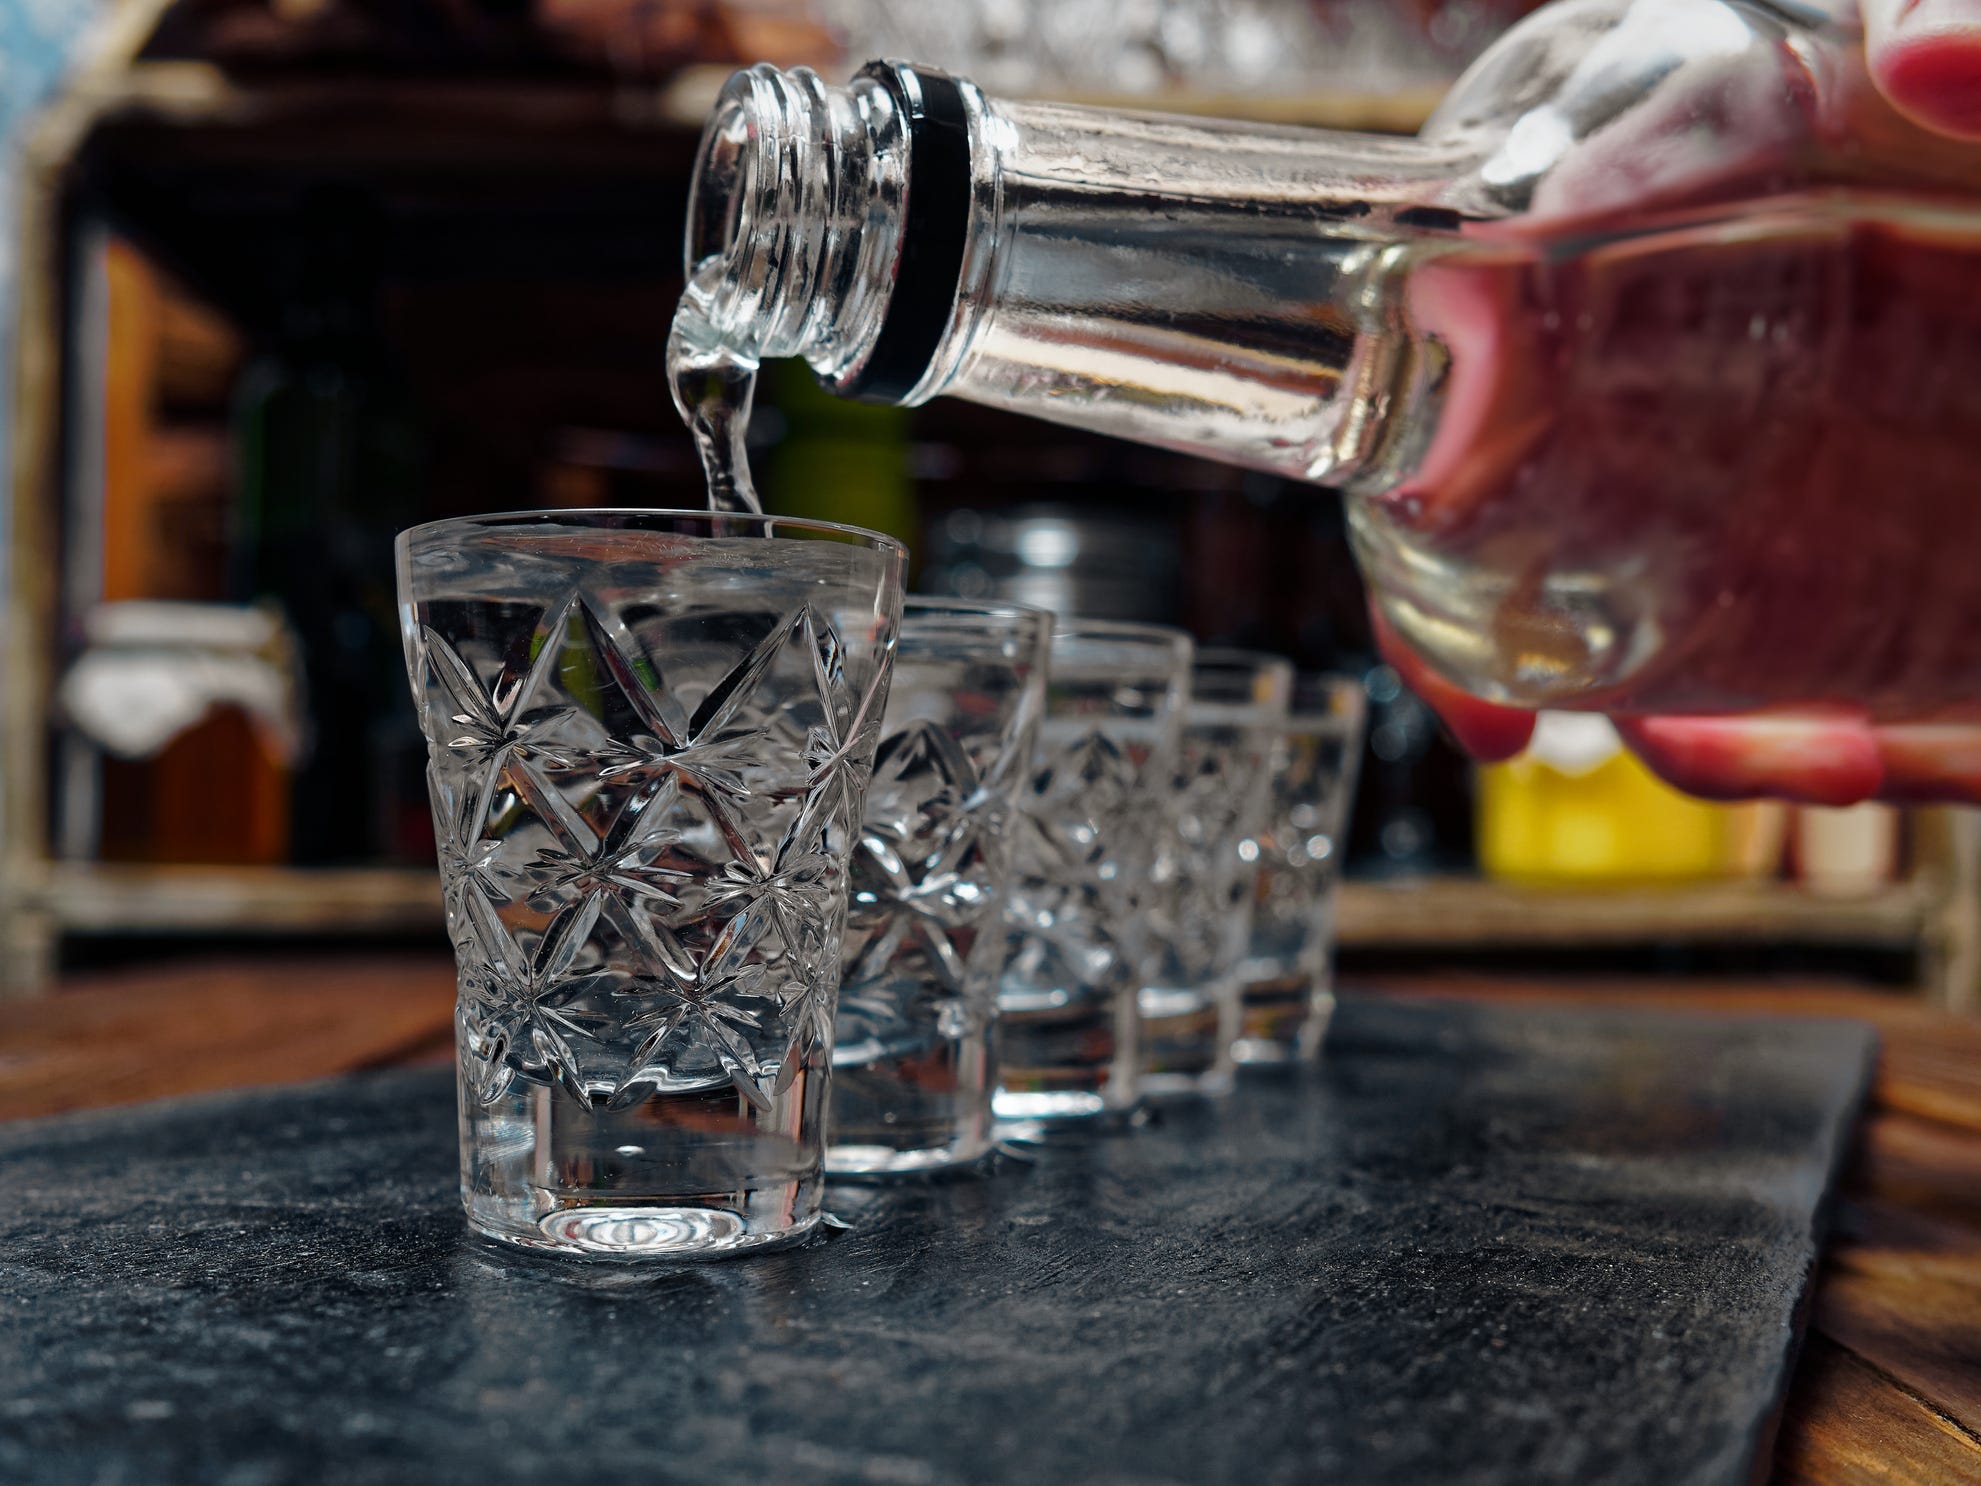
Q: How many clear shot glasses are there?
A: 5